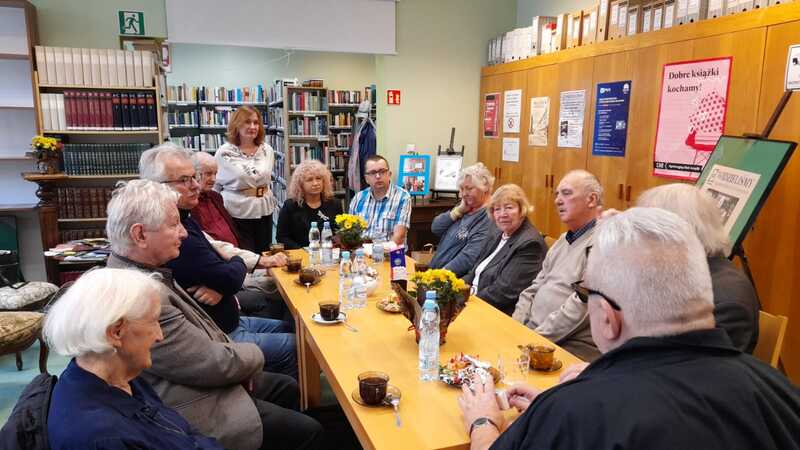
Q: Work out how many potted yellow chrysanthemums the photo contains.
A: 3